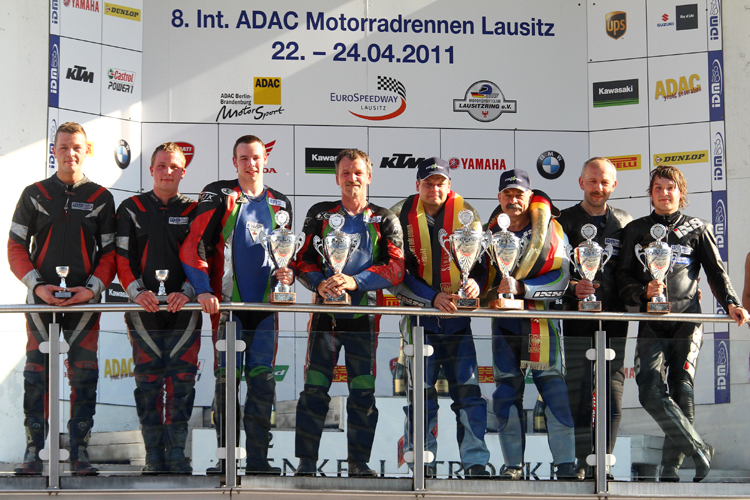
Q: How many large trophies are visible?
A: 6